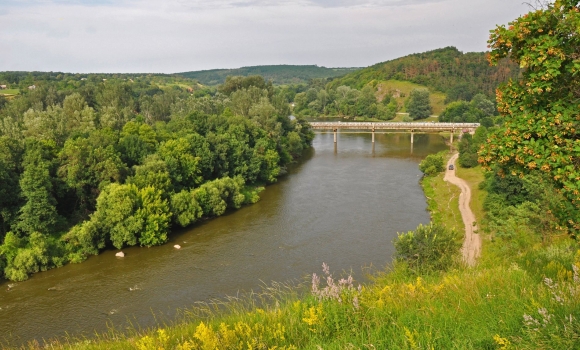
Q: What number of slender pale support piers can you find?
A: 4